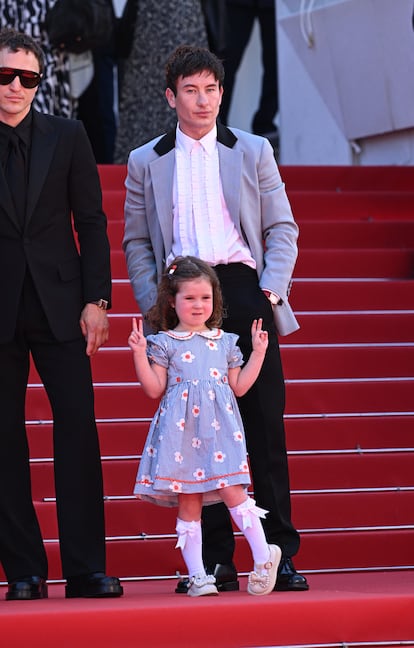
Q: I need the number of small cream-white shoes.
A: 2